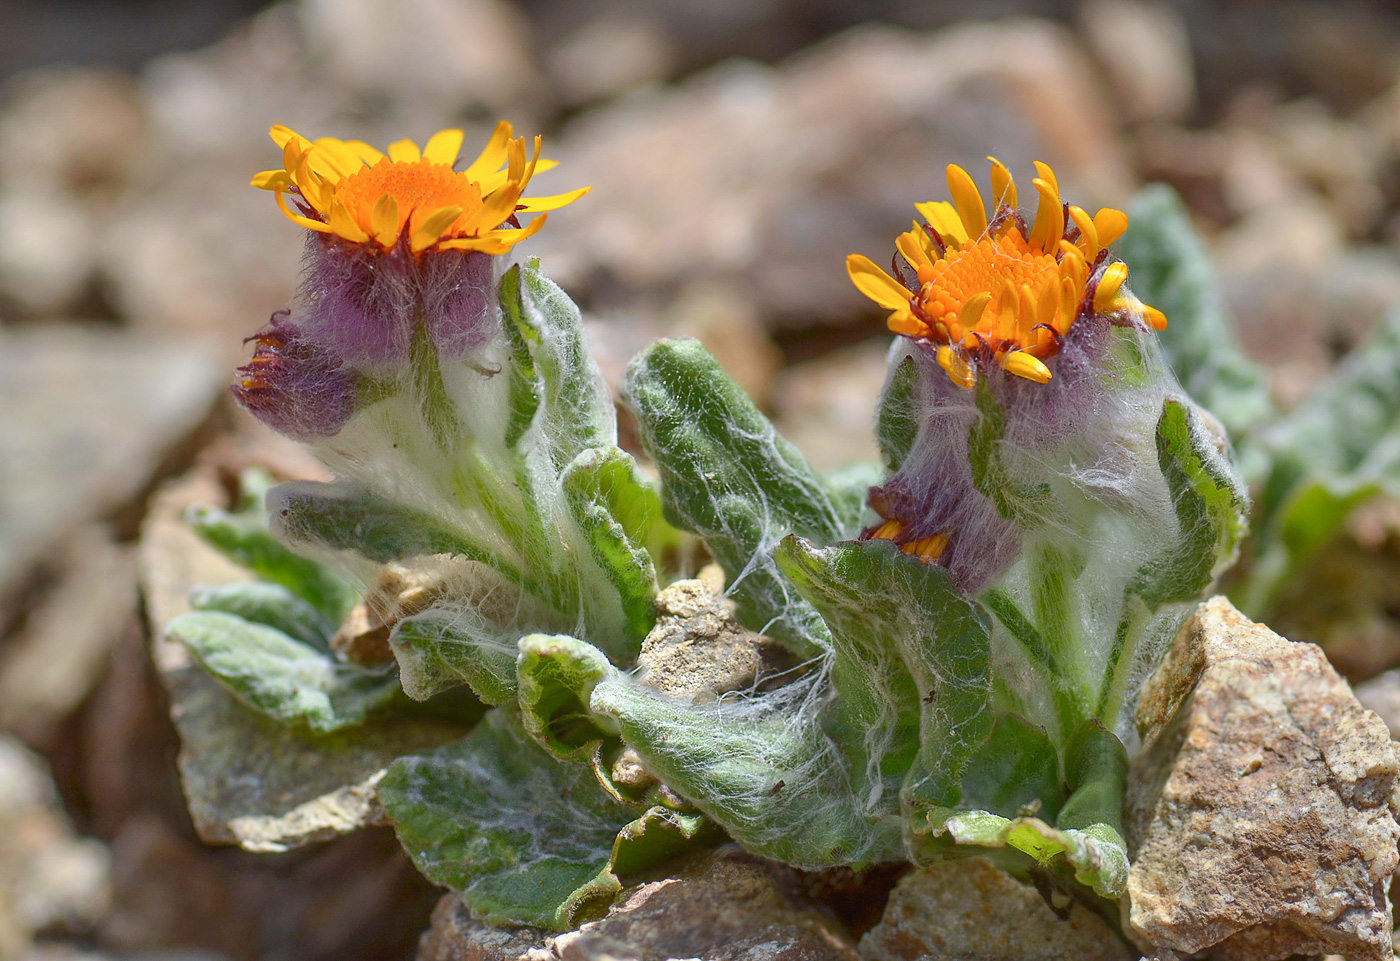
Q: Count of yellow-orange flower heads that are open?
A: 2